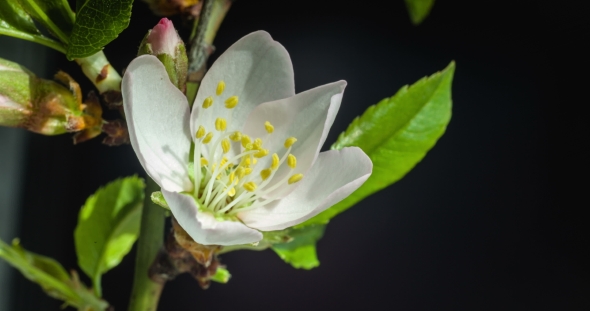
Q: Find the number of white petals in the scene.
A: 5